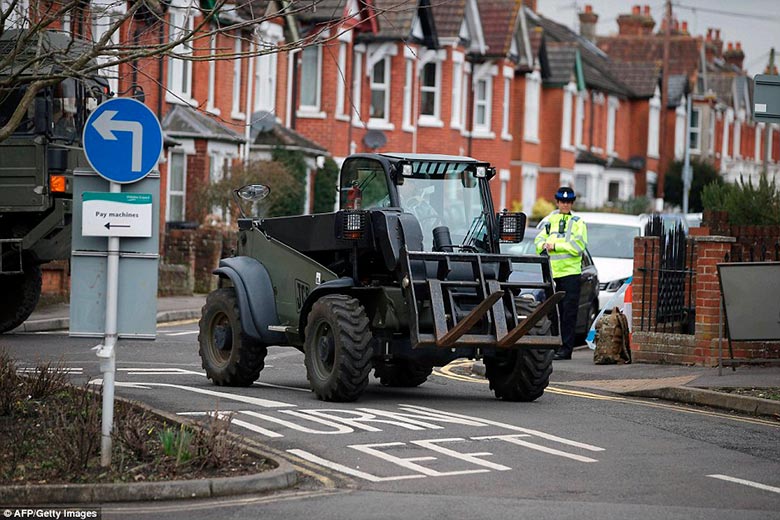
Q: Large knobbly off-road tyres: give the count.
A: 4